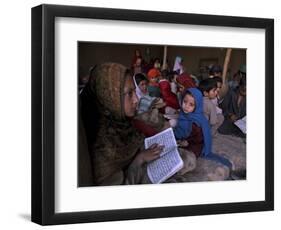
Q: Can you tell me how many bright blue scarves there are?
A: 1